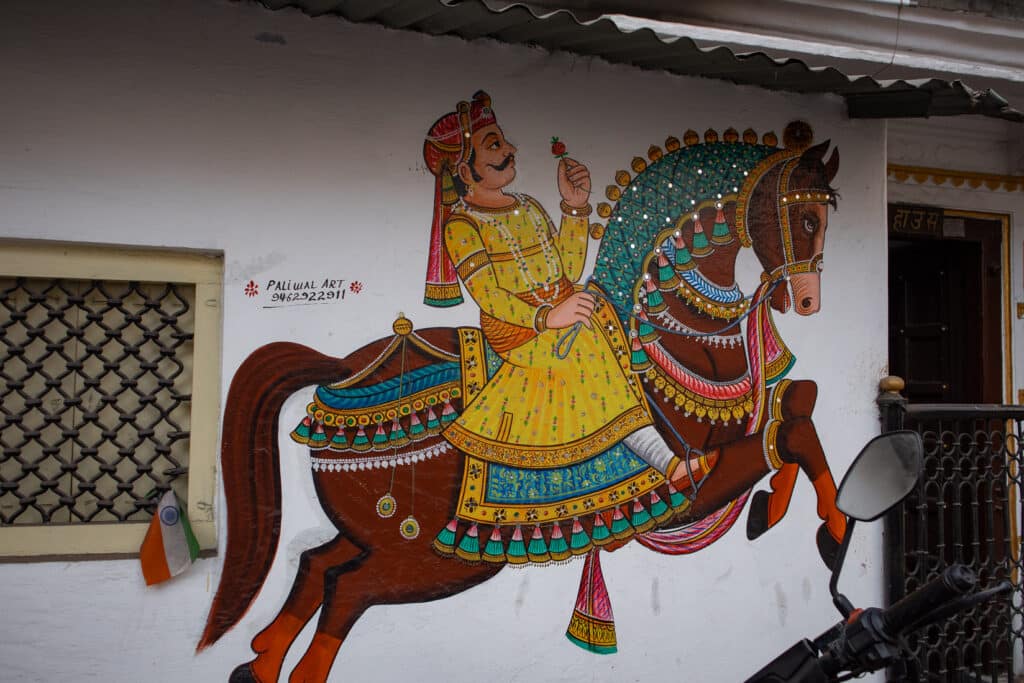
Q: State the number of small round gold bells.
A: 12